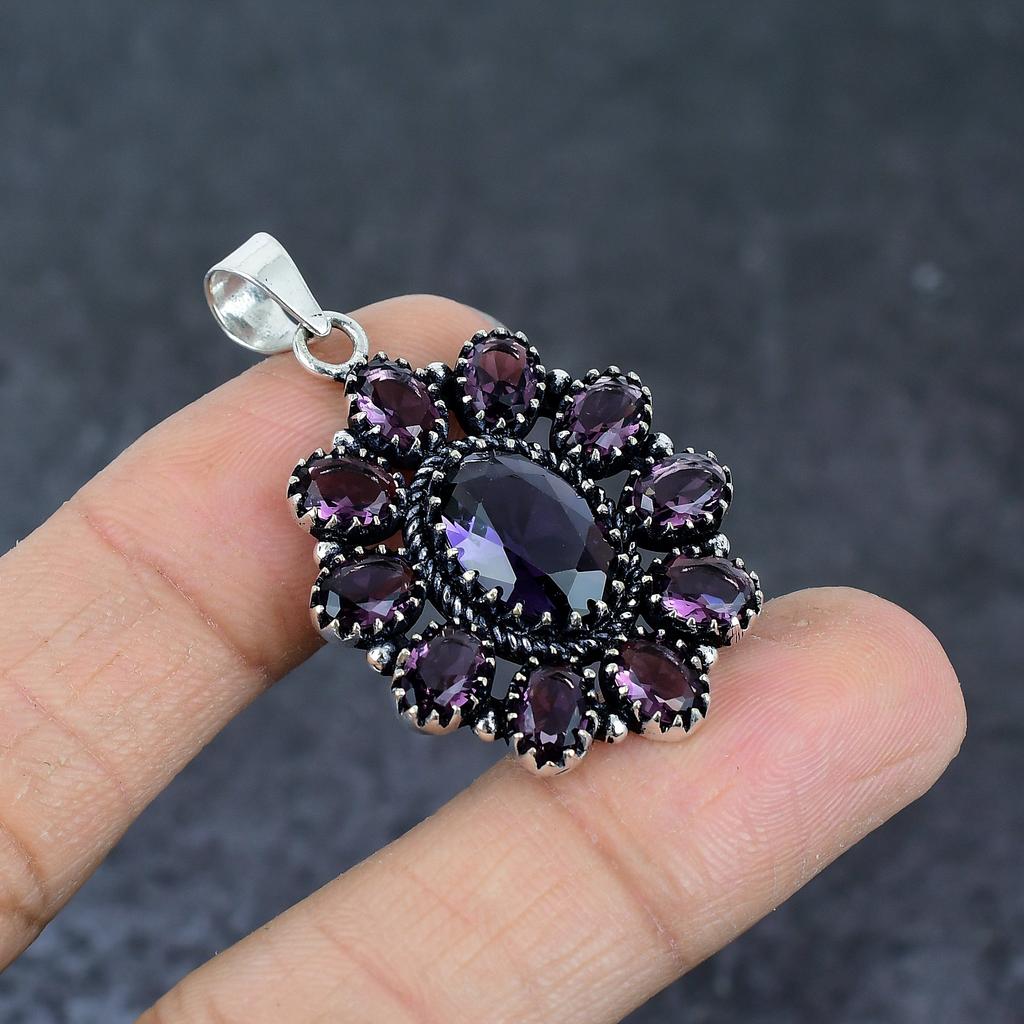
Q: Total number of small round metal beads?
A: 10